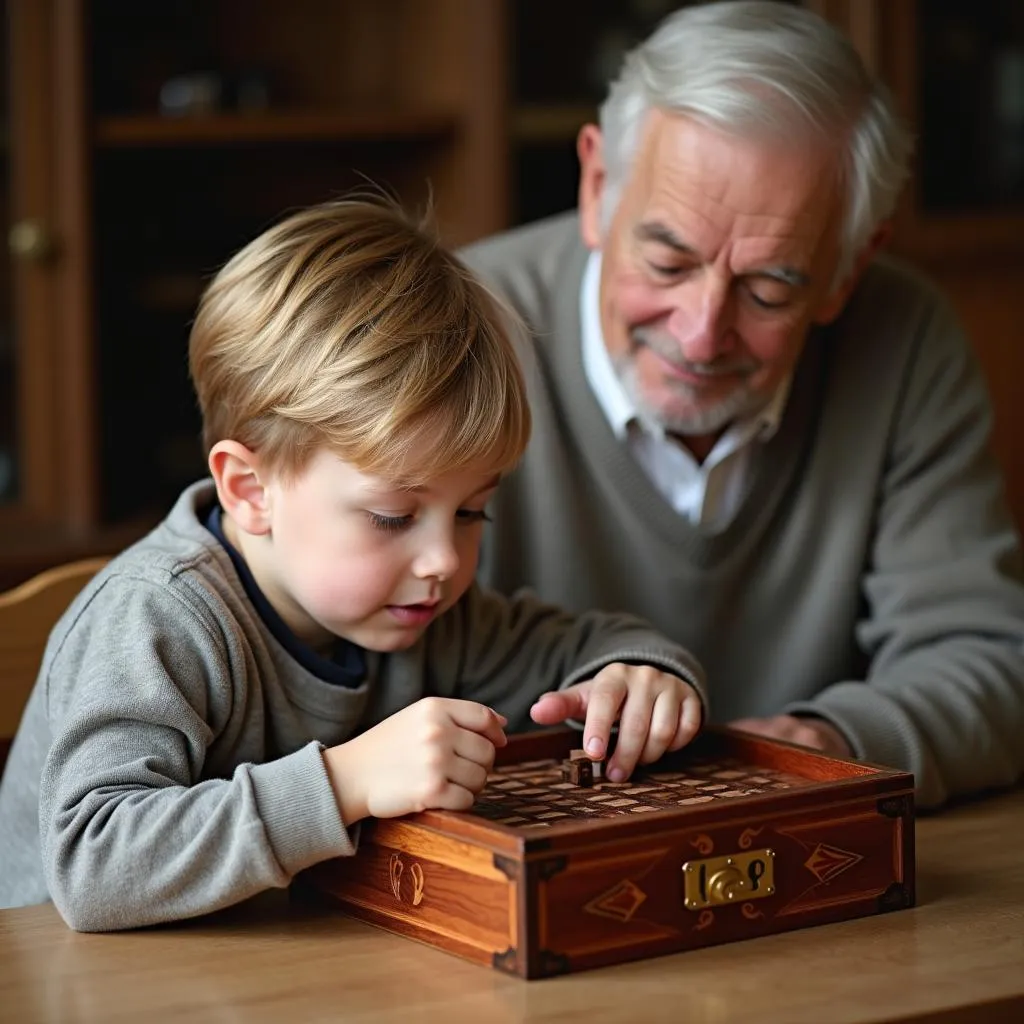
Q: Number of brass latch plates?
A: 1